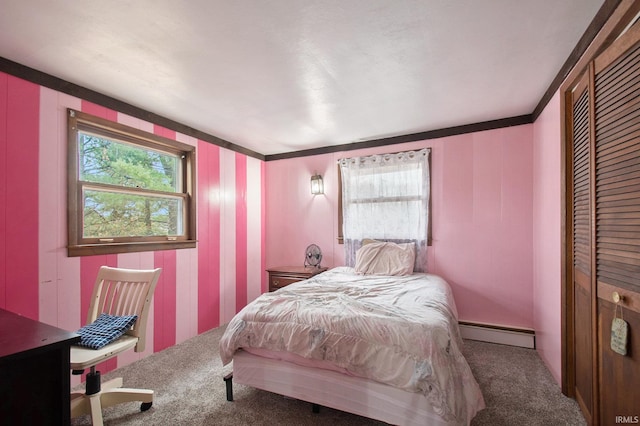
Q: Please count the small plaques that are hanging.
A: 1